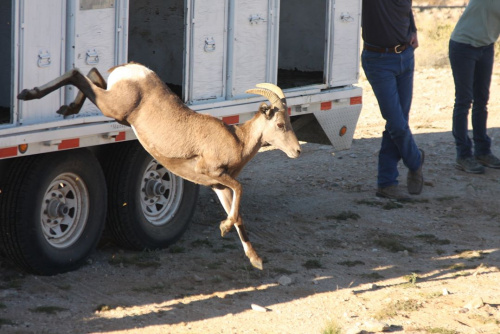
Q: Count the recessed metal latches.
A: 5